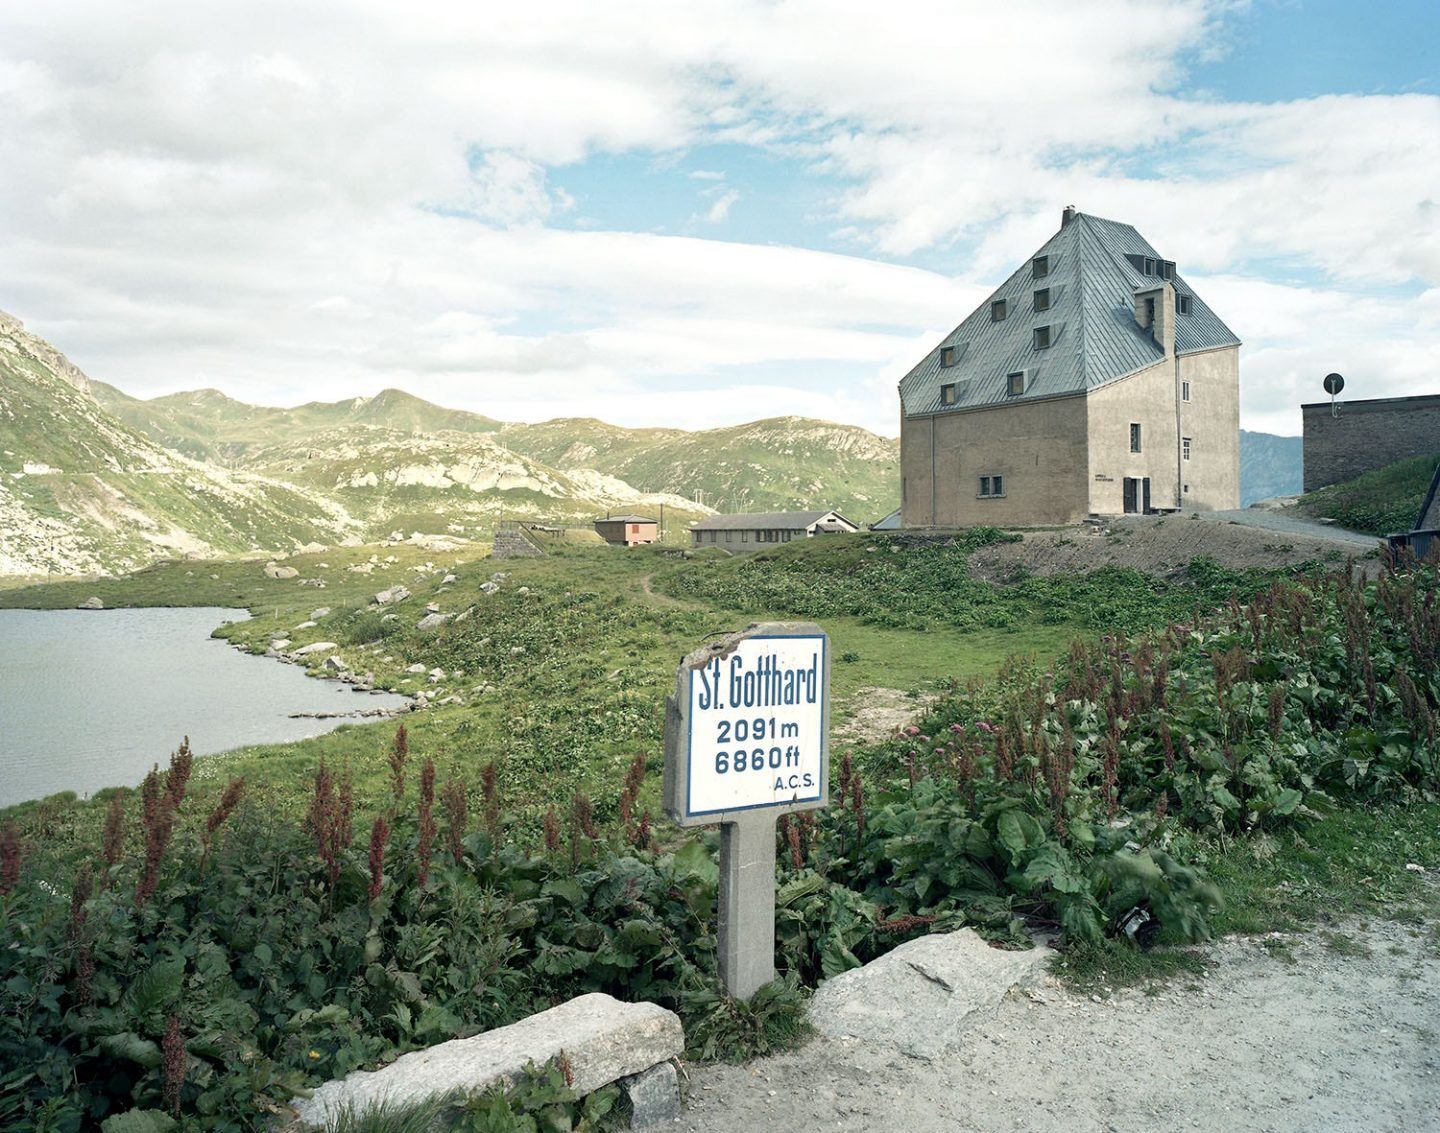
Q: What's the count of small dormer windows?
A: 10